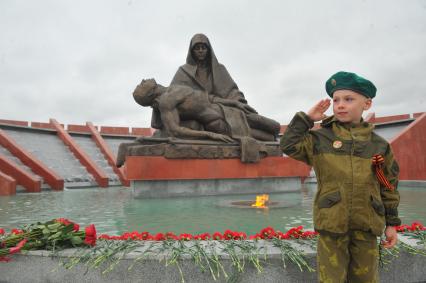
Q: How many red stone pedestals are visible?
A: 1